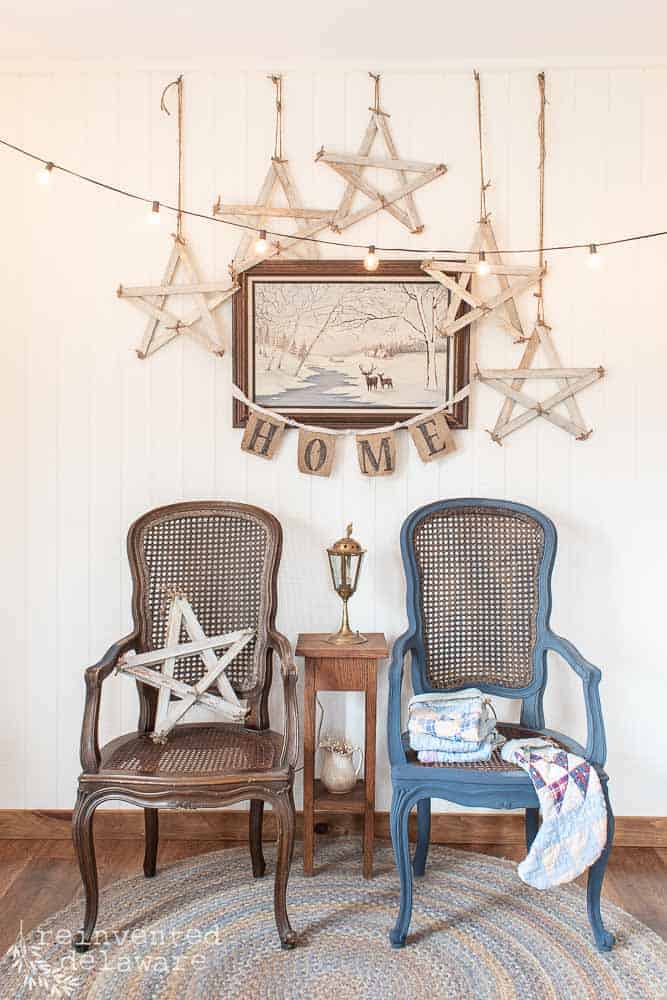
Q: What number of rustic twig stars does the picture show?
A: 6